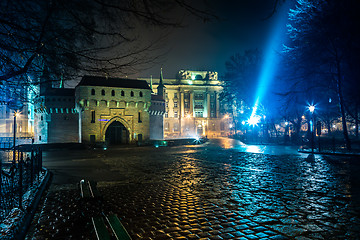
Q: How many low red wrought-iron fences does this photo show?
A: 0